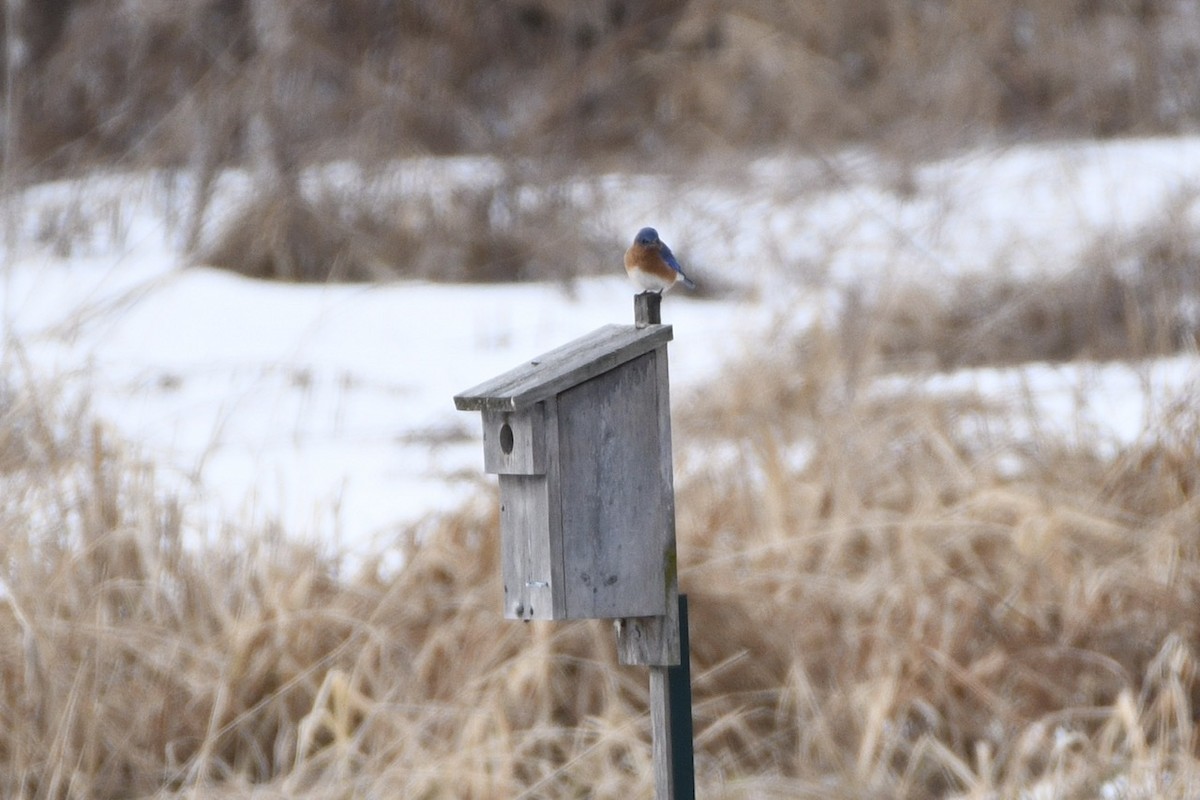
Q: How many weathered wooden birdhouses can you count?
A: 1